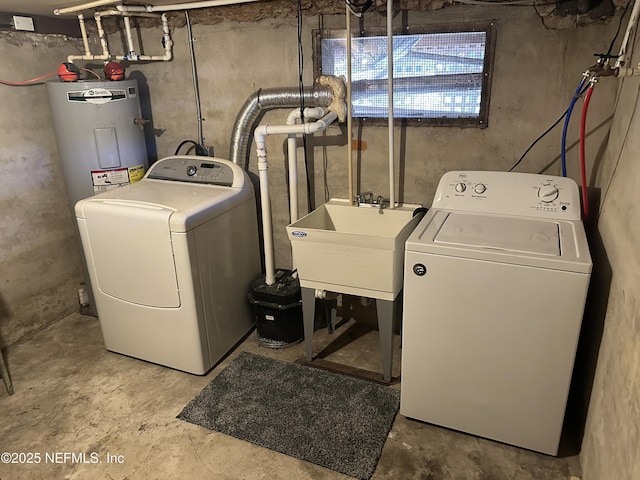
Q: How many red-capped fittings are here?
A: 2